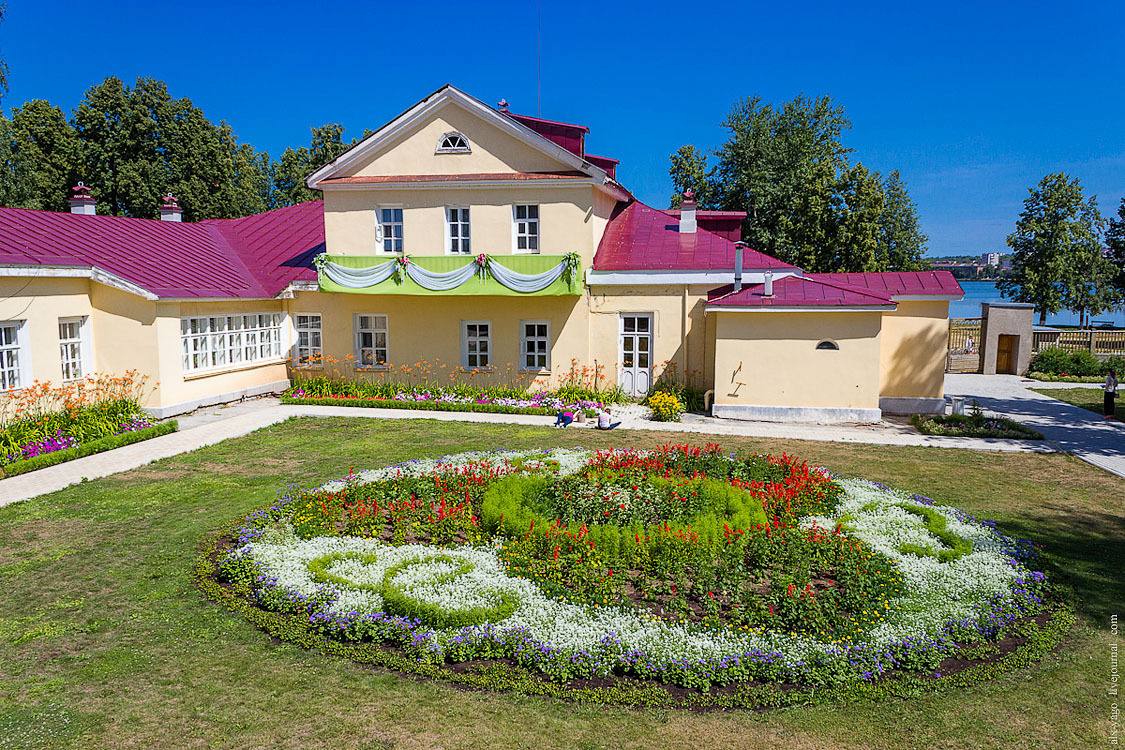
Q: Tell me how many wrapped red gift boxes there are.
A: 0